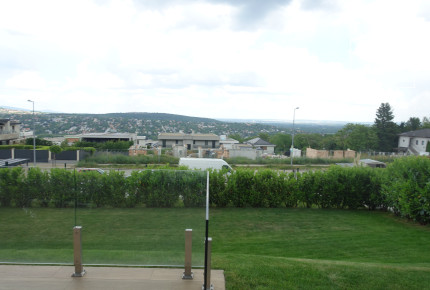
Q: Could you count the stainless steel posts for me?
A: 3